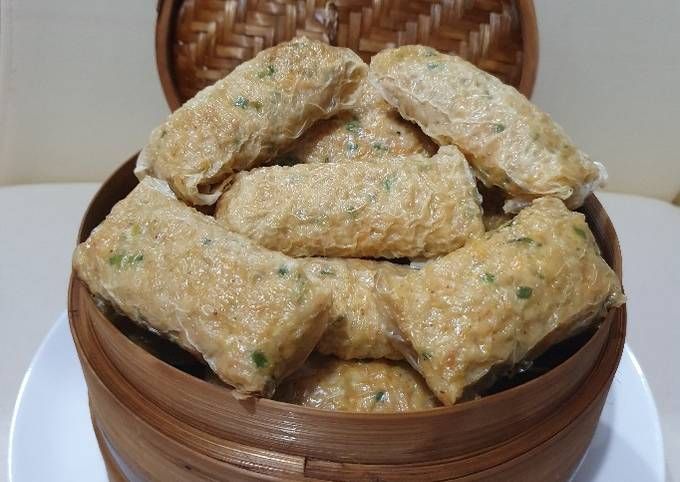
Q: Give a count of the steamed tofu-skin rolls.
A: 8